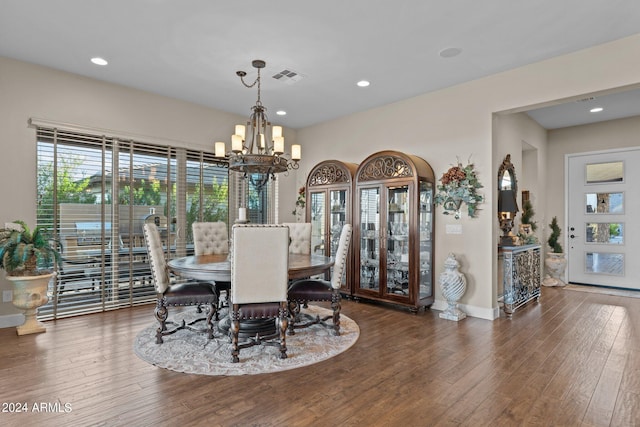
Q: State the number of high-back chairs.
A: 5